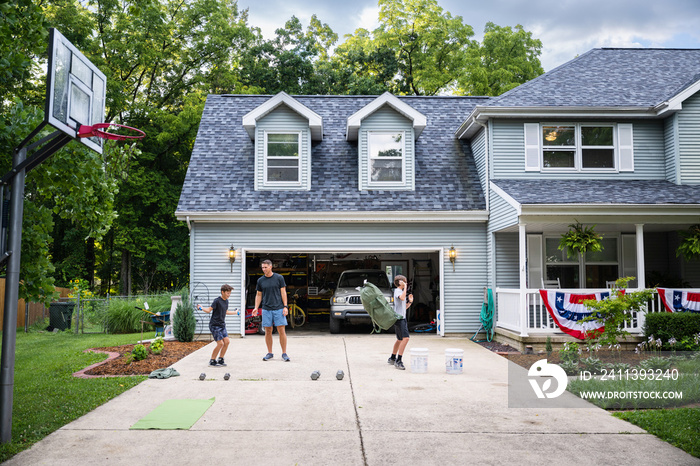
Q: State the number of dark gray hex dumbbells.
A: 4